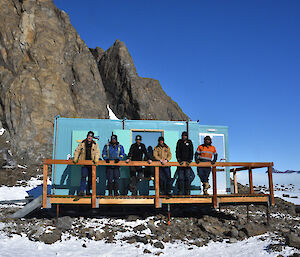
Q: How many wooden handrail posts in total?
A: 7